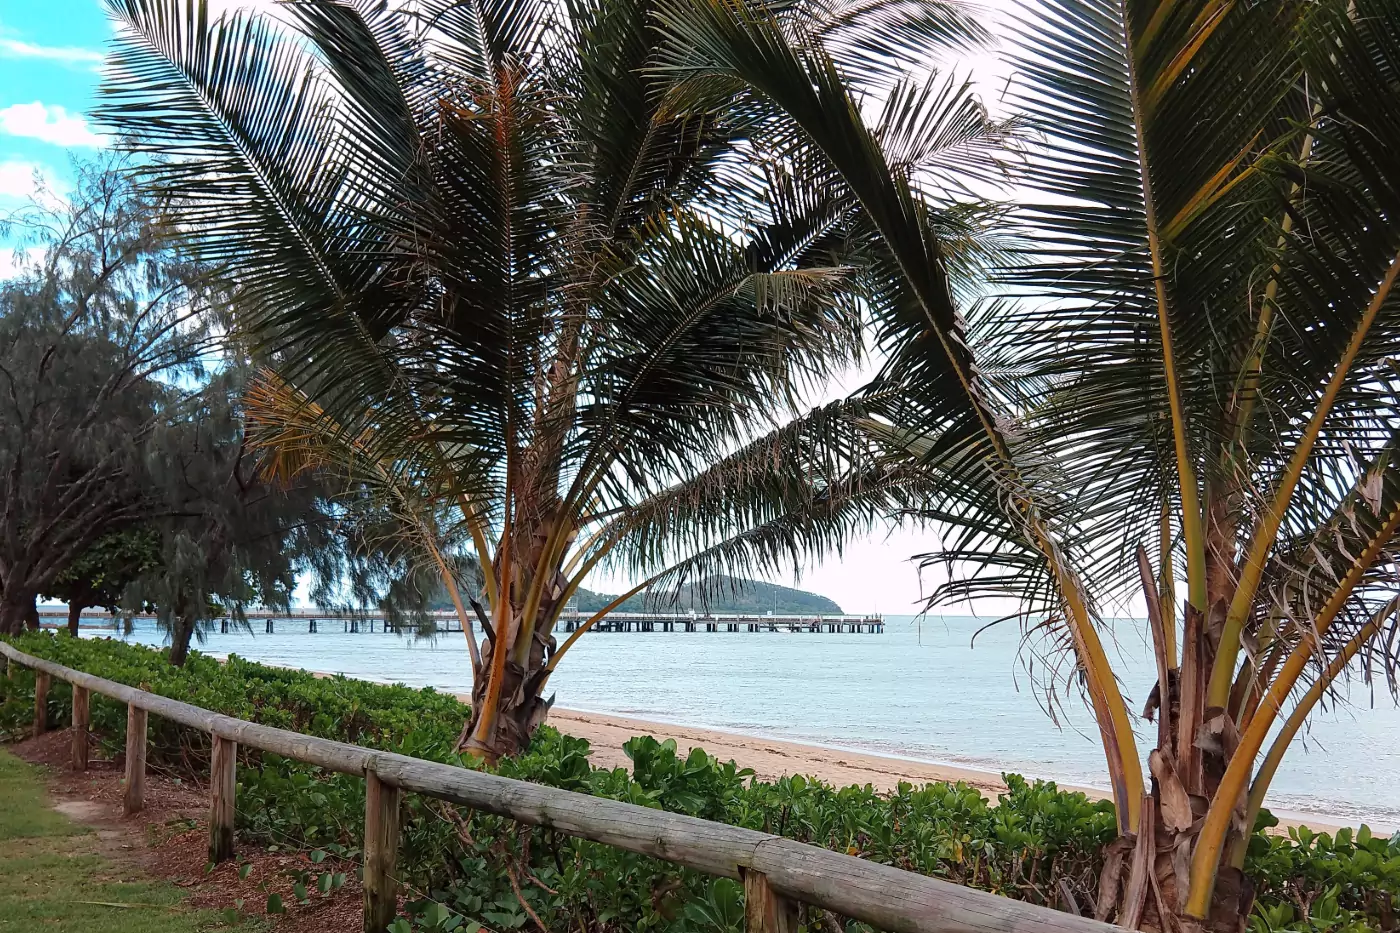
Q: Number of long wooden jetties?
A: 1